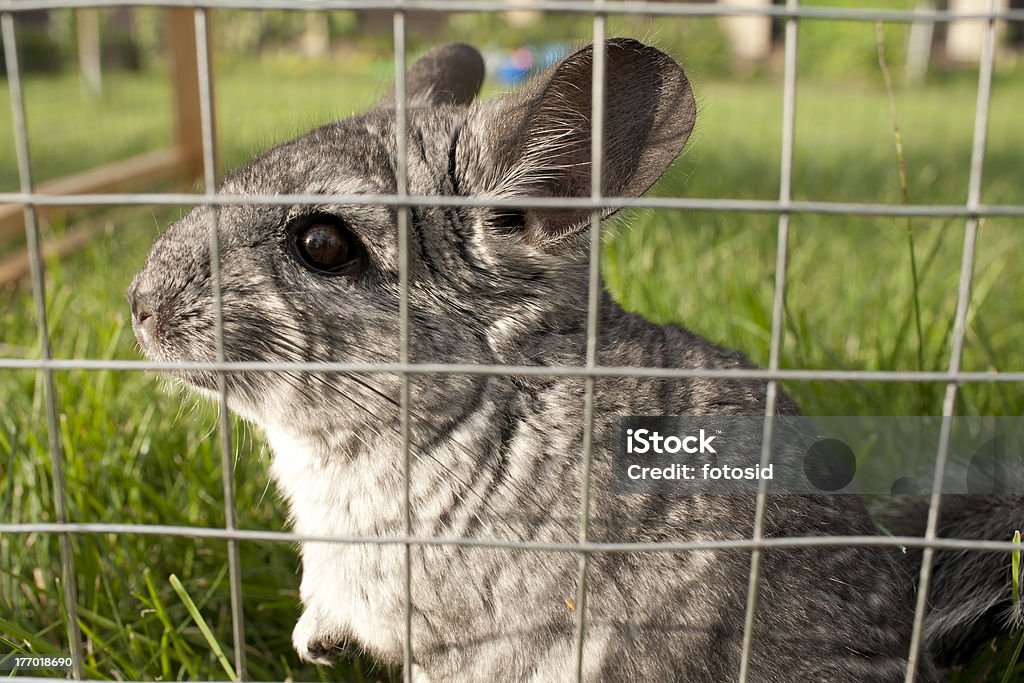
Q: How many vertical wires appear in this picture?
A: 6